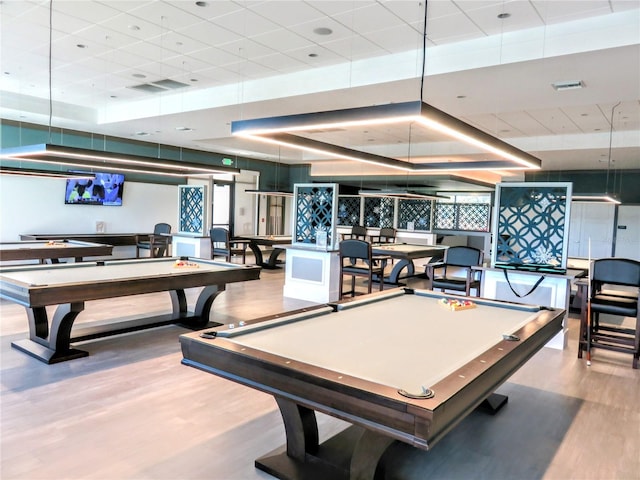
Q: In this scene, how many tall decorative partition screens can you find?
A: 3